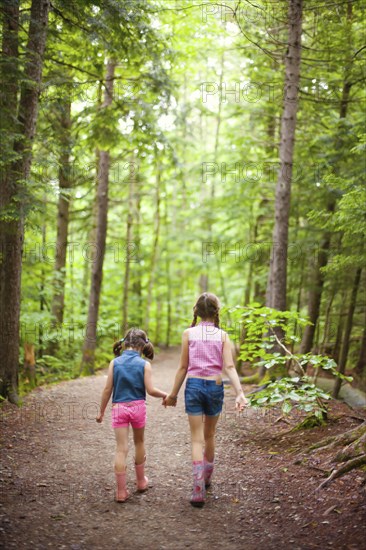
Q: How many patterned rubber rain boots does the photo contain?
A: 2